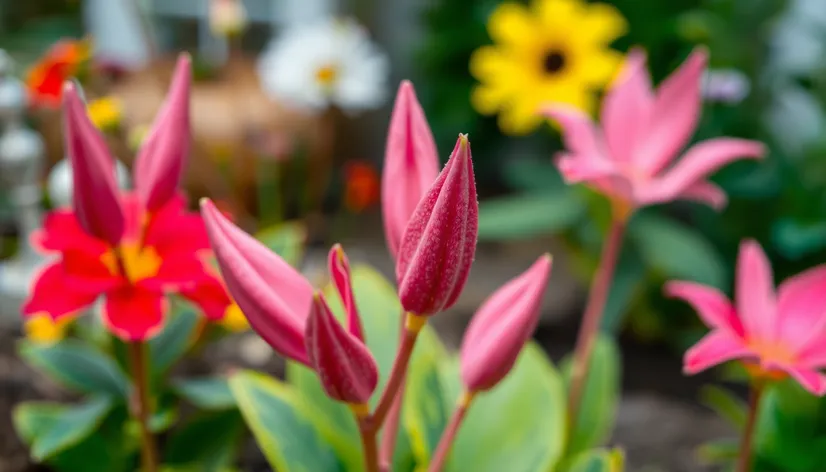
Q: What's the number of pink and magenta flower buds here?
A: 8